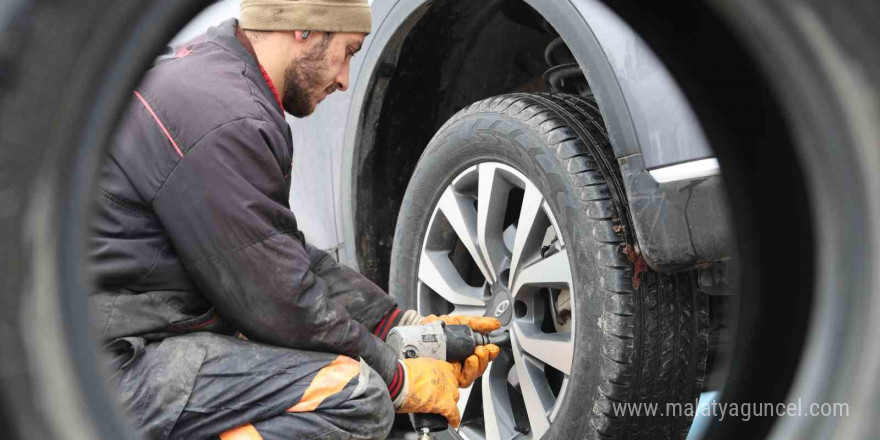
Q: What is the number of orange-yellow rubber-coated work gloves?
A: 2